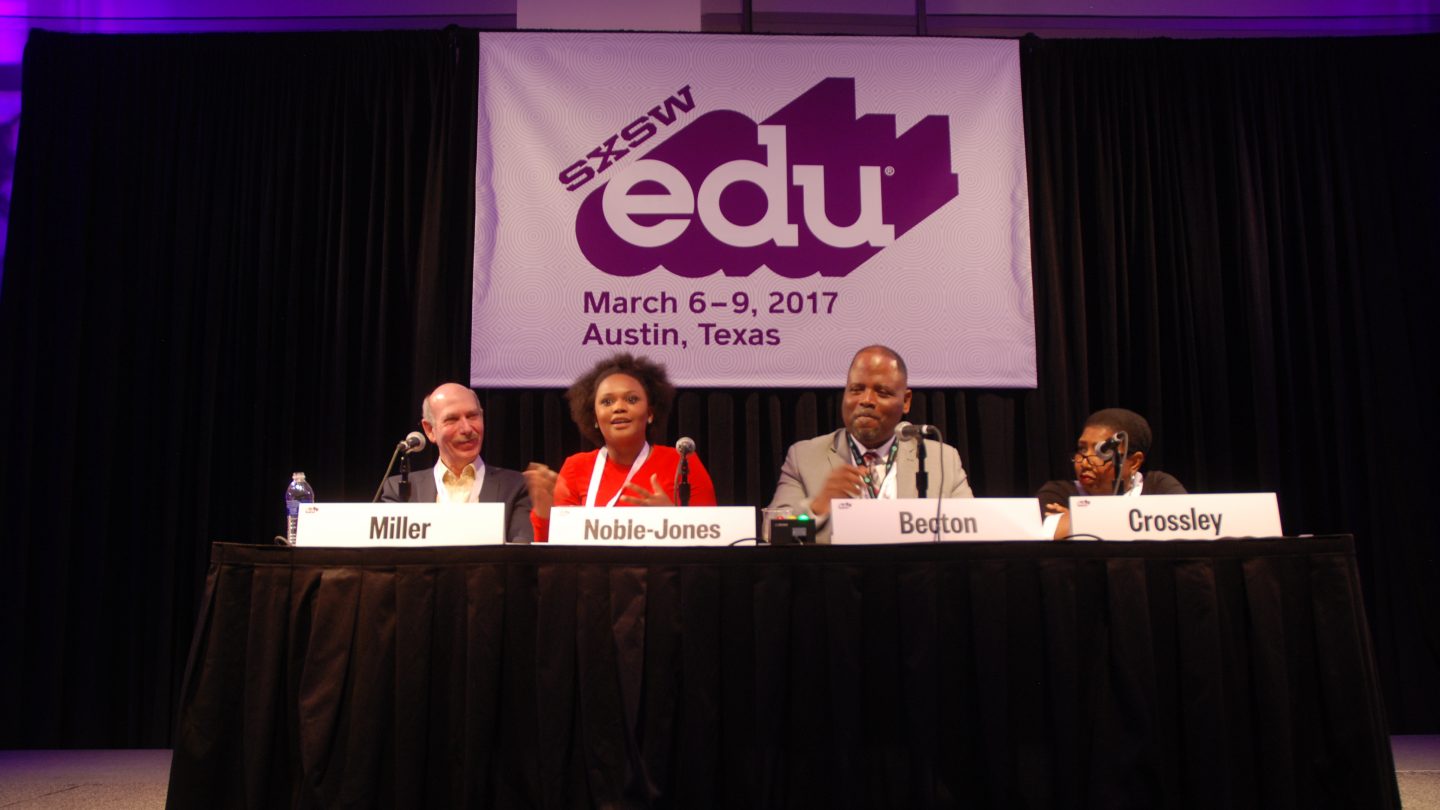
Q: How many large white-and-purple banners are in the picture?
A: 1